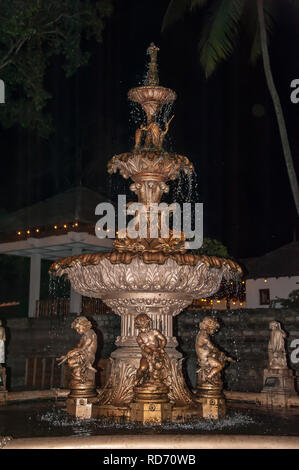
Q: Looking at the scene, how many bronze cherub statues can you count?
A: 3